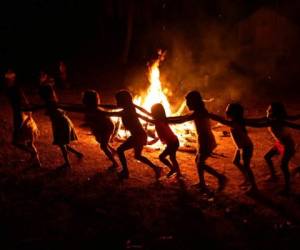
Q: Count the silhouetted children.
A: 8